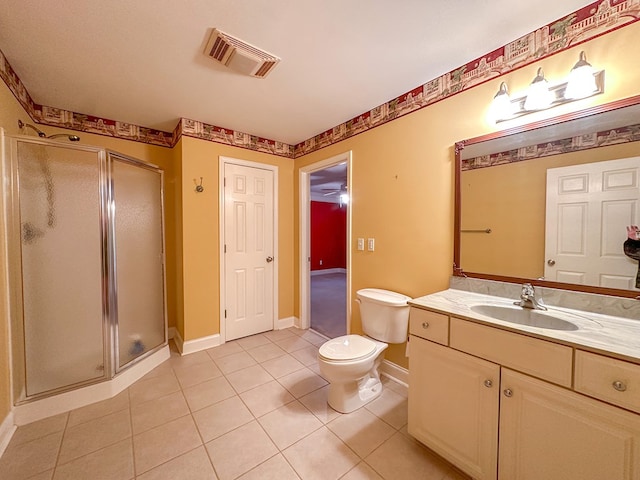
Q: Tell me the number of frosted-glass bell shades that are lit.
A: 3